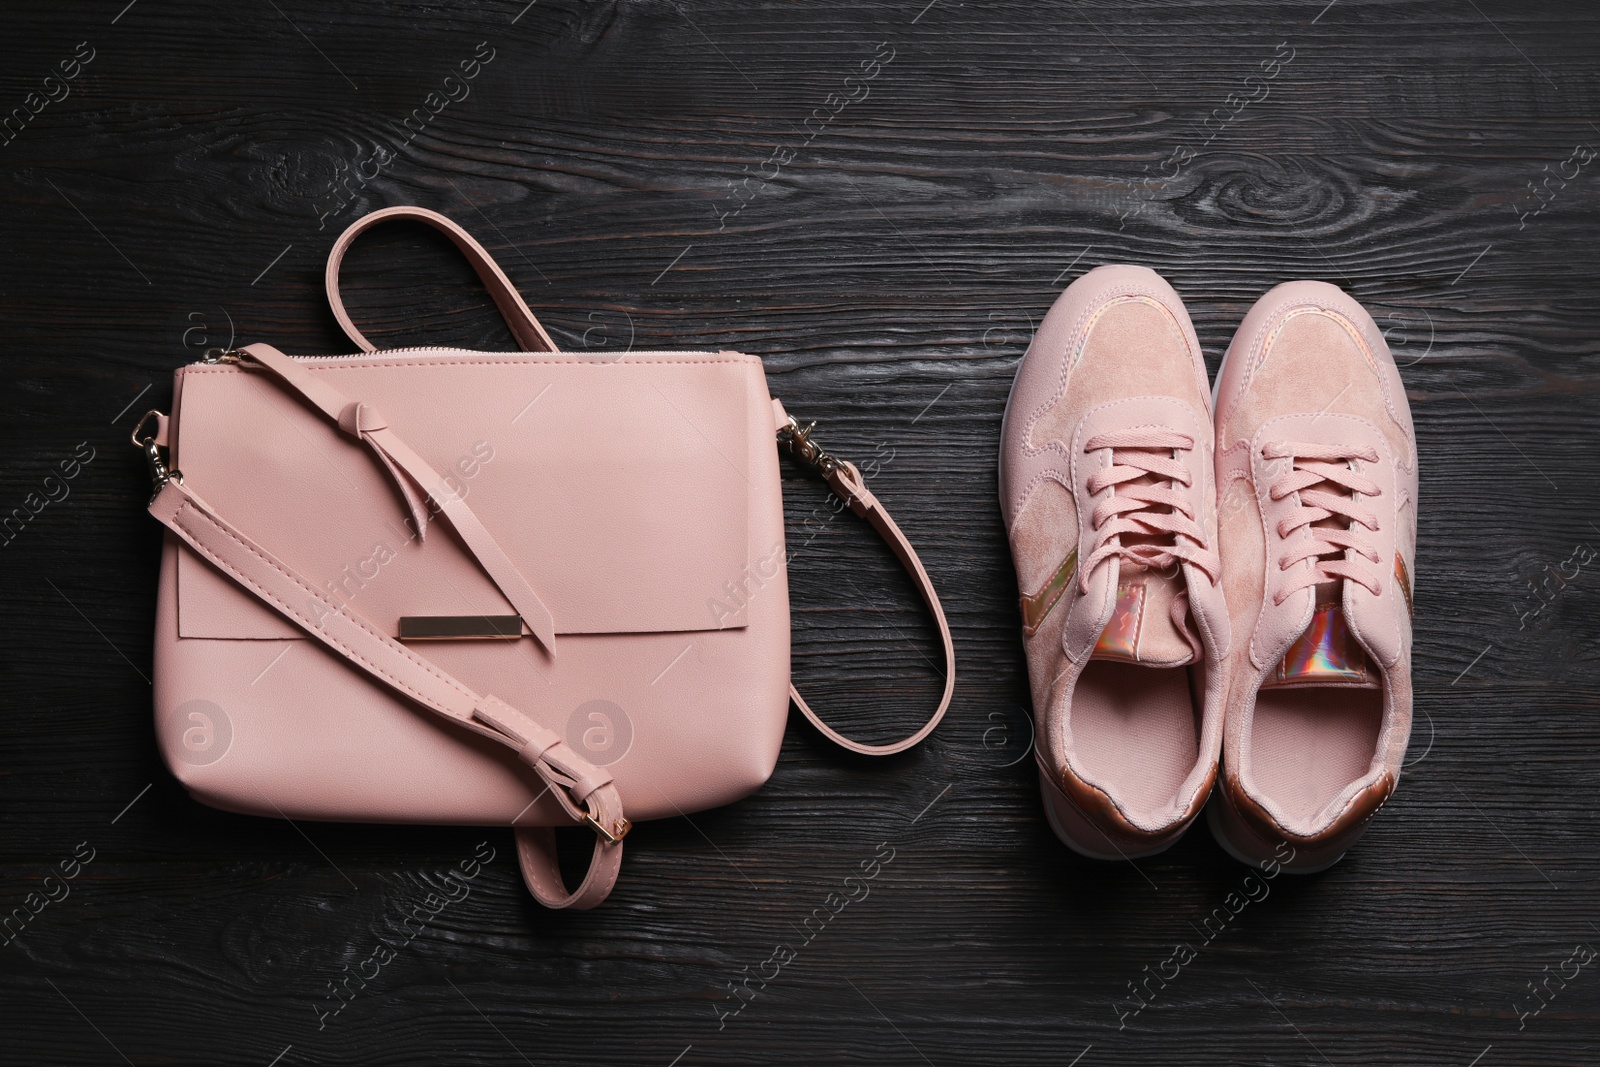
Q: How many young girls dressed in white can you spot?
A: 0